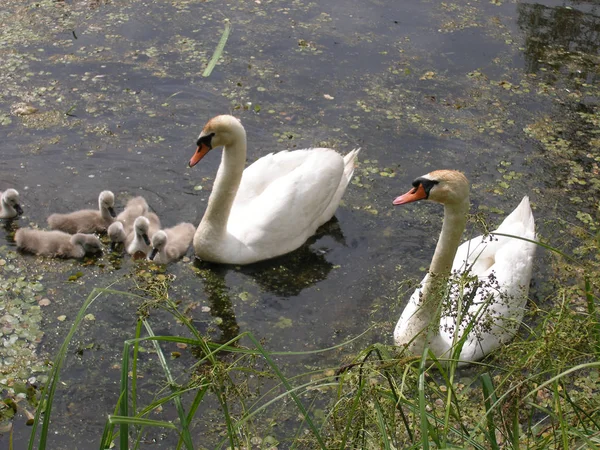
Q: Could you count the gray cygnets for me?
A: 6